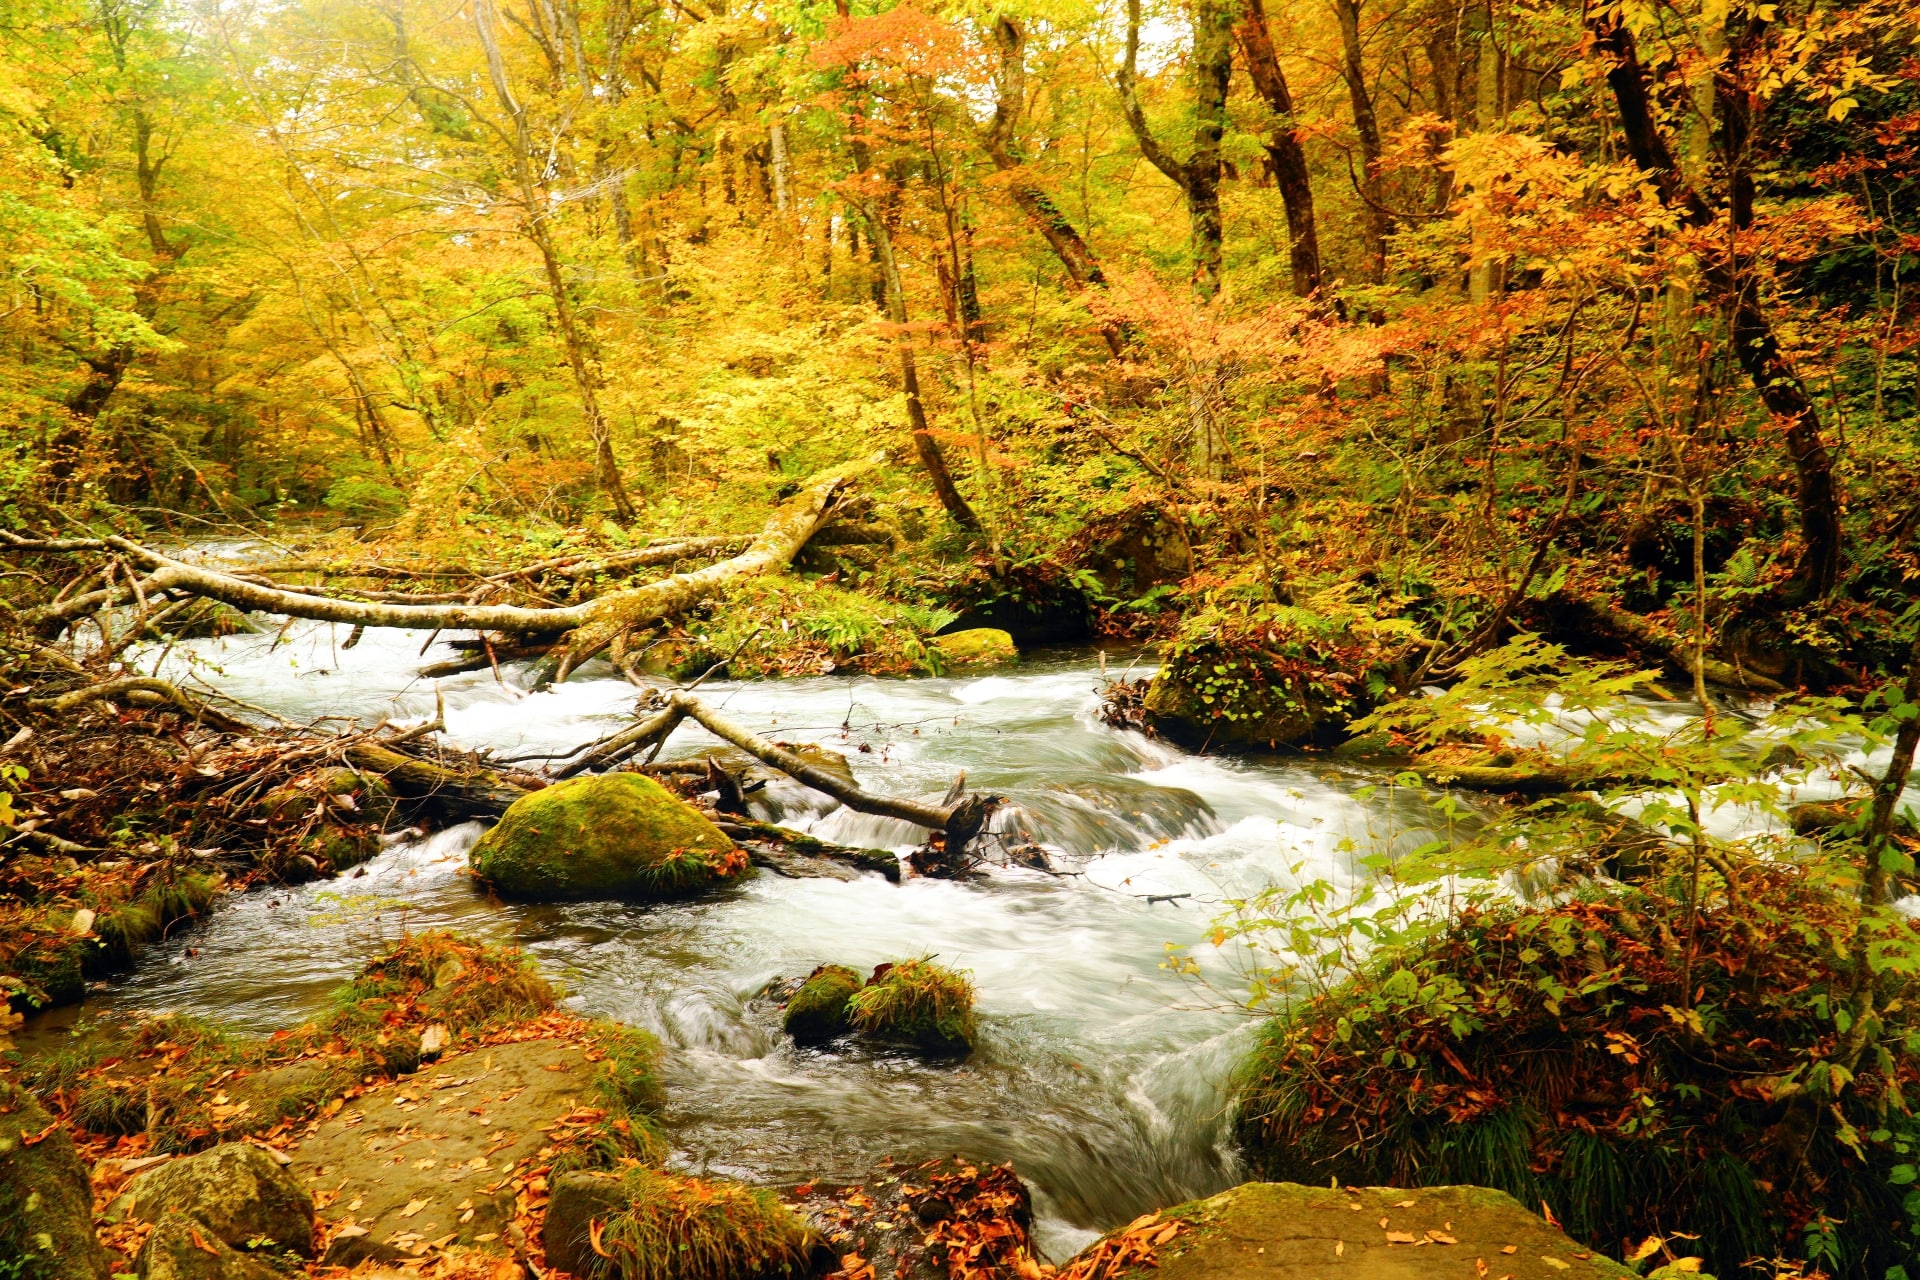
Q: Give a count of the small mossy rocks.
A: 2